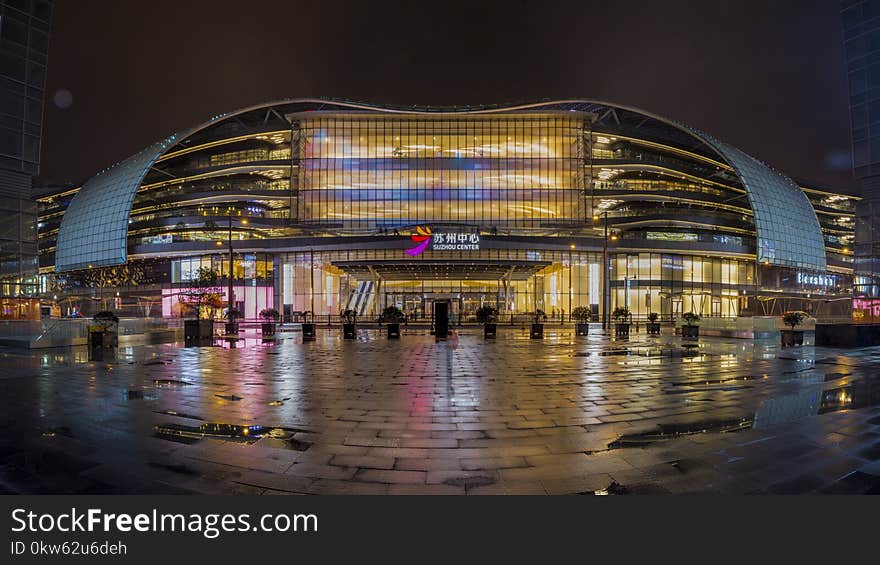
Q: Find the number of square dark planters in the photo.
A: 14